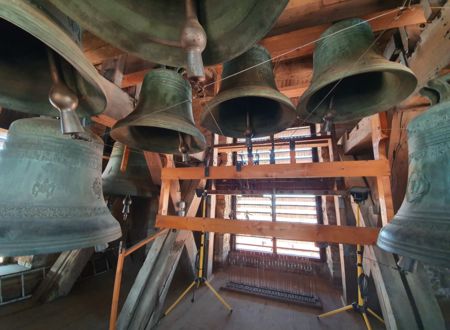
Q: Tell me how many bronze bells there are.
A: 8